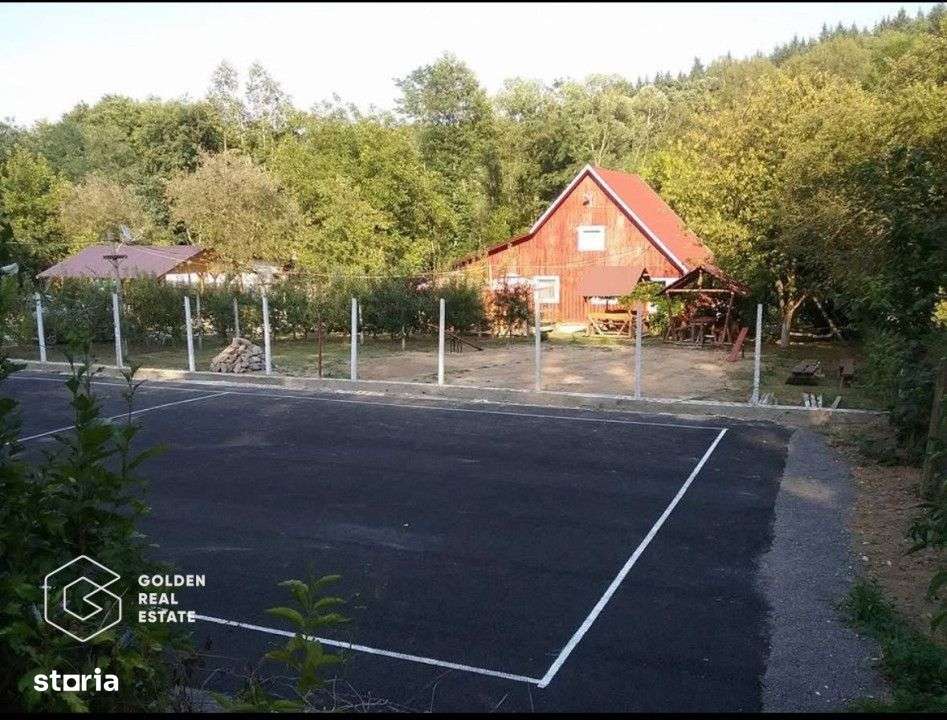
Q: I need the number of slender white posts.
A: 9